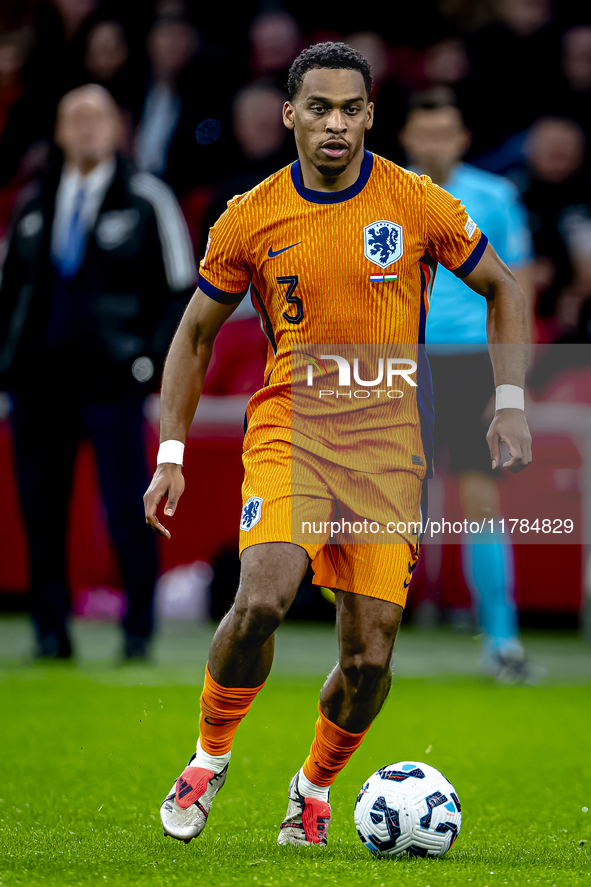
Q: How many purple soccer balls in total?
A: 0